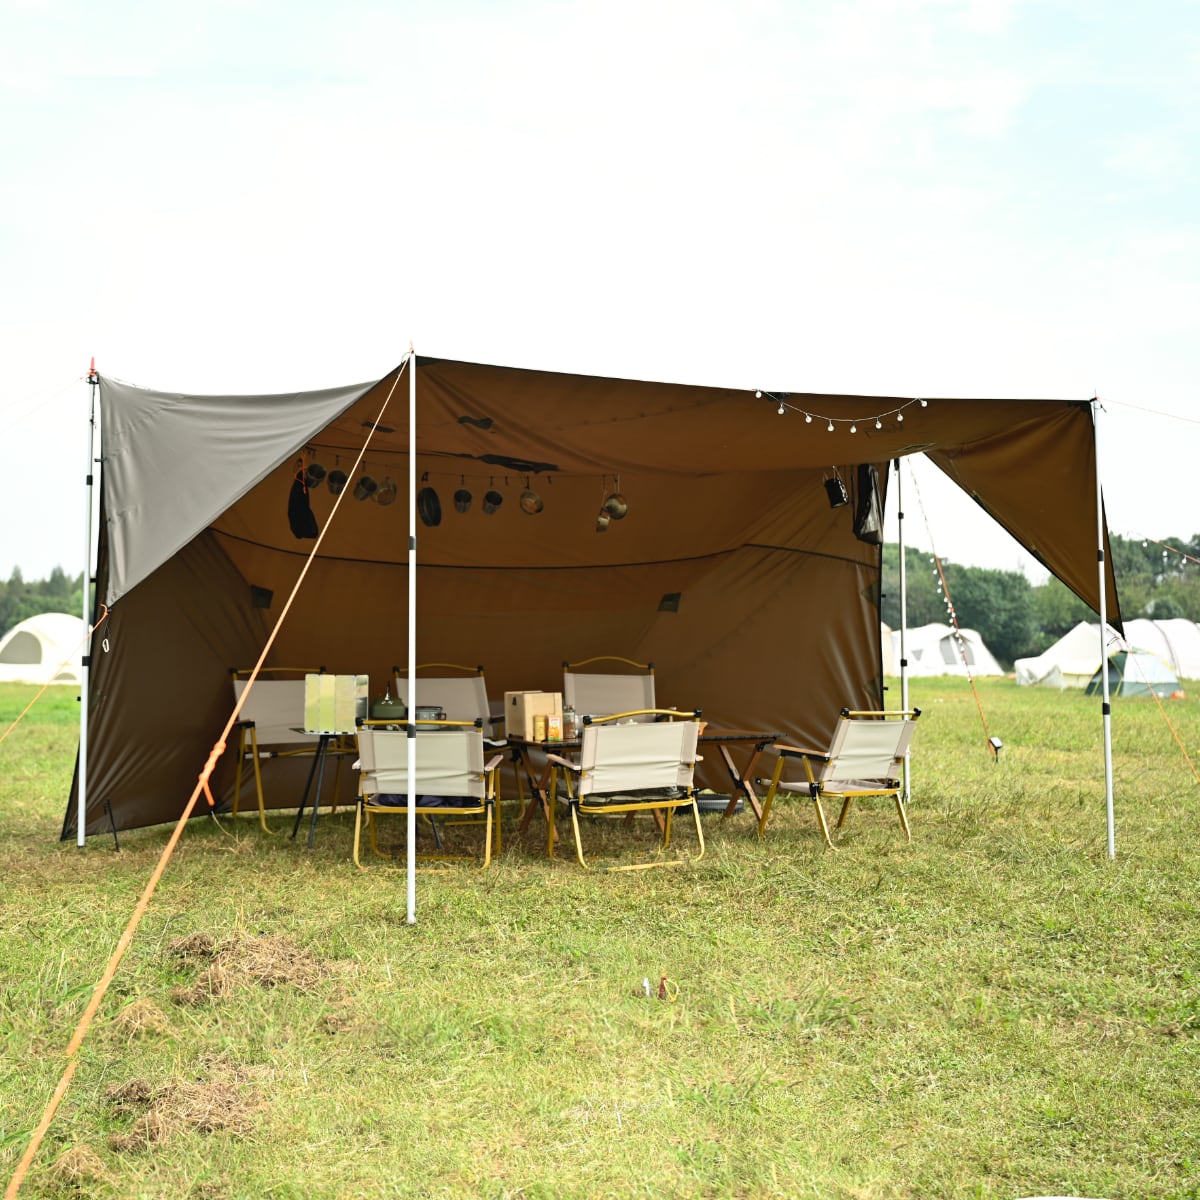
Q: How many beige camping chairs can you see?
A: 6